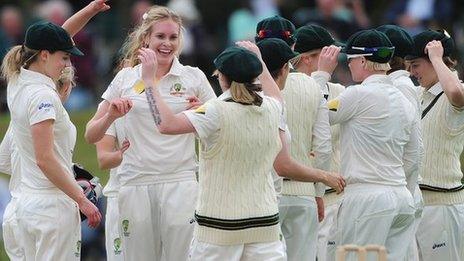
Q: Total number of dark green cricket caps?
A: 8